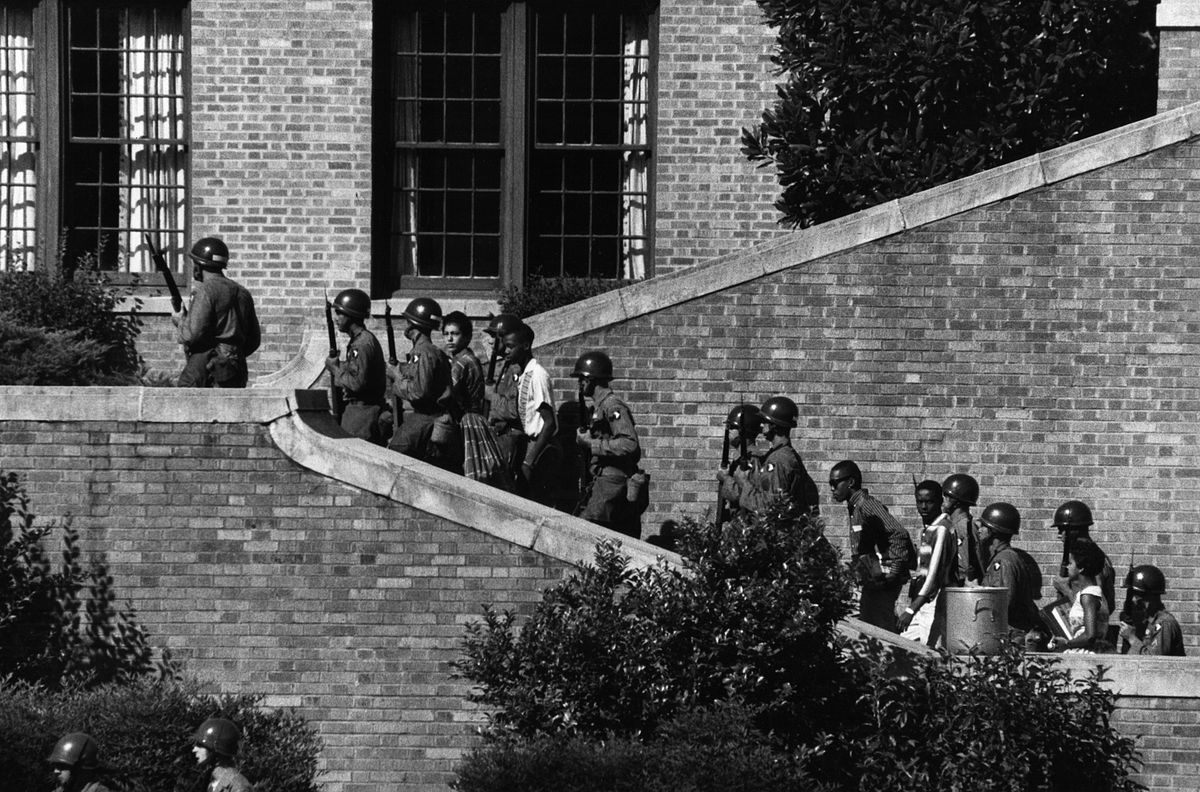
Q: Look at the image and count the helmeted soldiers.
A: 13